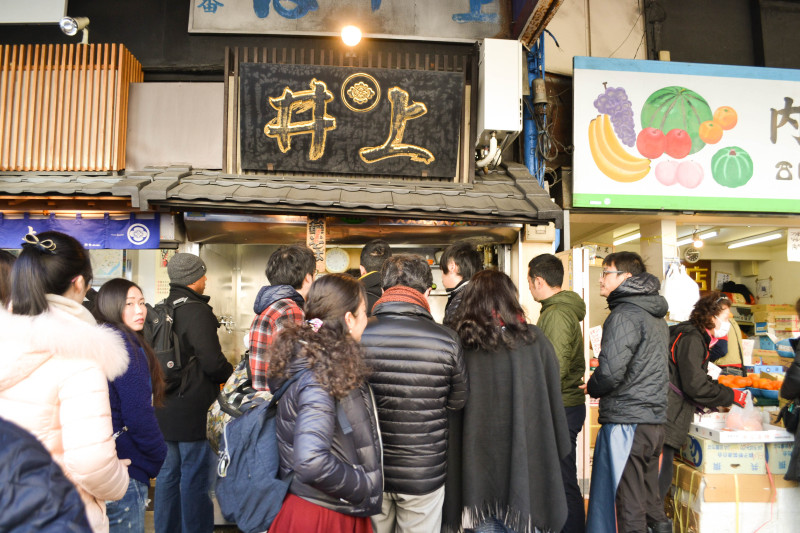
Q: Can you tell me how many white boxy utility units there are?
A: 1